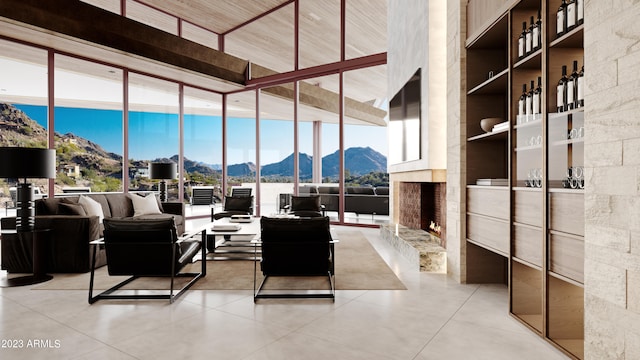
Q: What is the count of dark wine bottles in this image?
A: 12